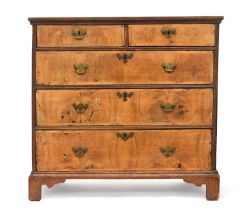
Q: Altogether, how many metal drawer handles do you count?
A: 8